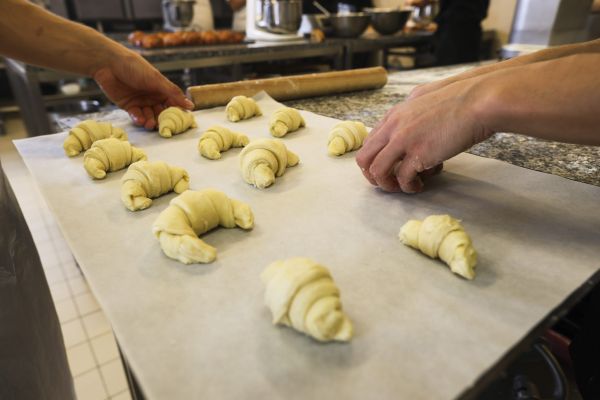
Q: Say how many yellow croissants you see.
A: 12